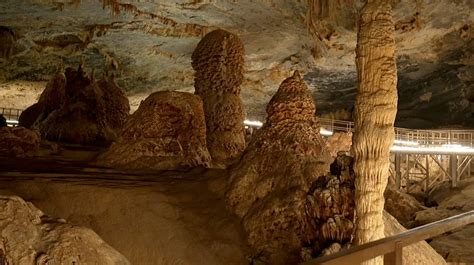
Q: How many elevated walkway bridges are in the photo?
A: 1